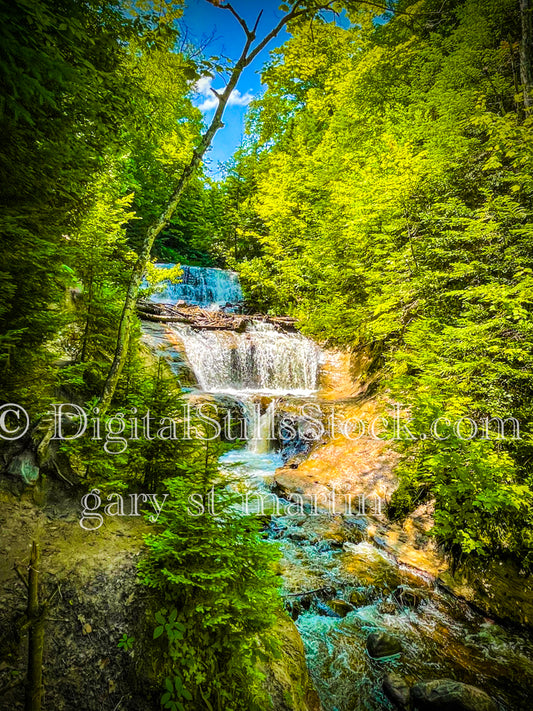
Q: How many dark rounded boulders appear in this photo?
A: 3